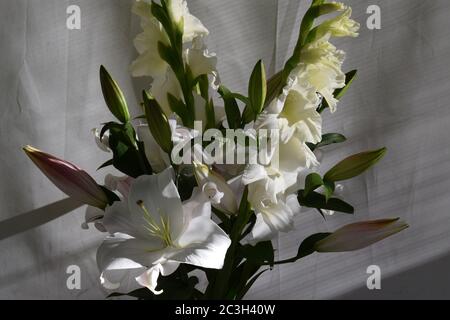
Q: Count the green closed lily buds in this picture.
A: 4